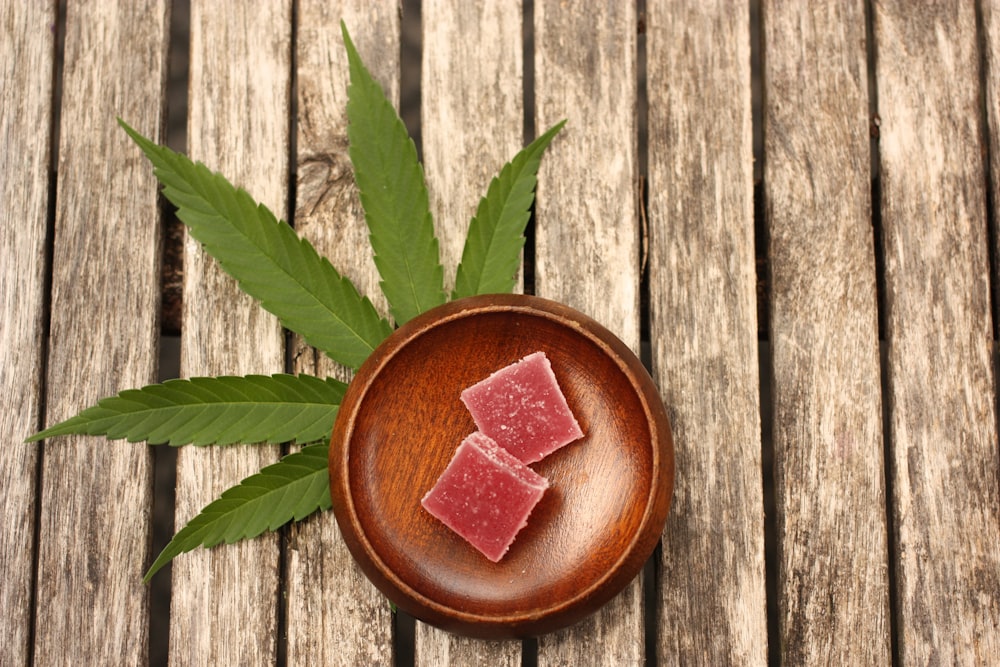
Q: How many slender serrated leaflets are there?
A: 5